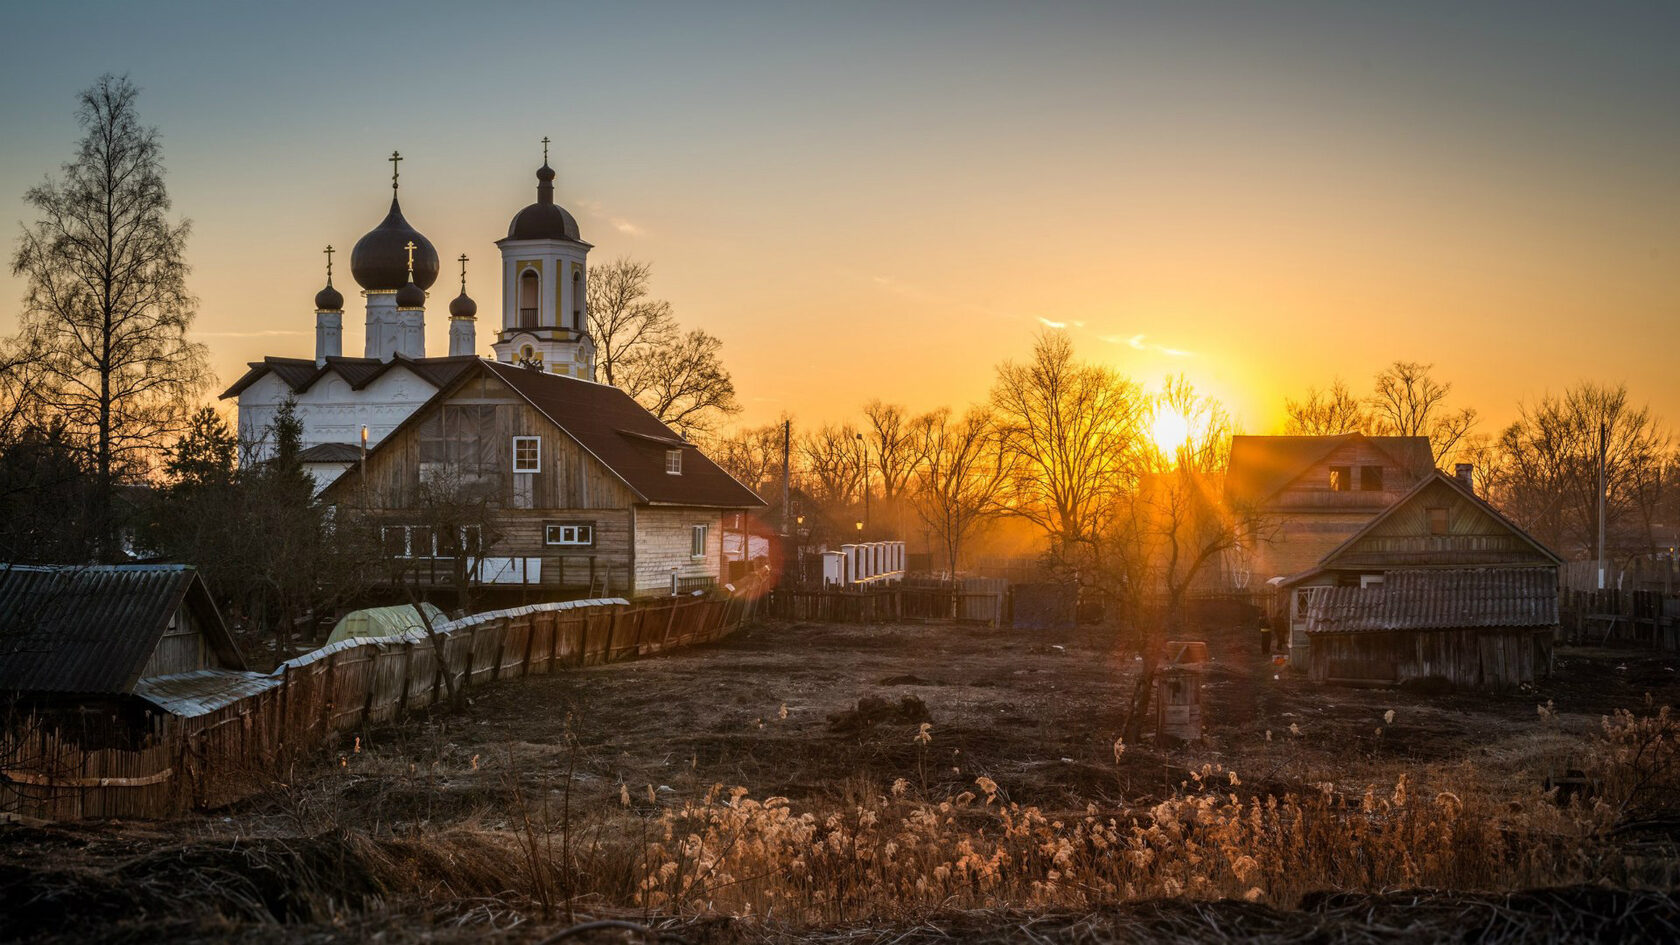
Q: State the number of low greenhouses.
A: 1